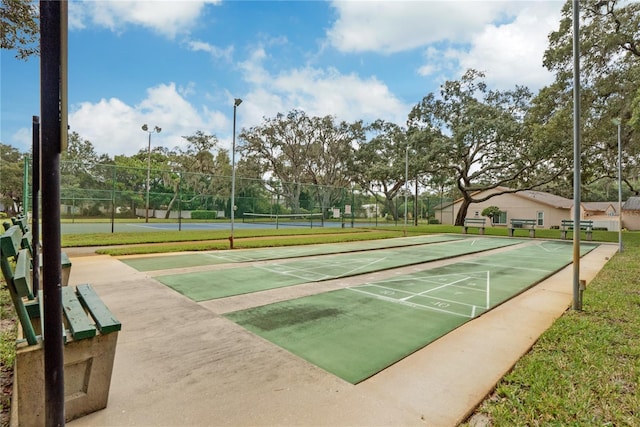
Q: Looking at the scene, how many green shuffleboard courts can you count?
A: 3